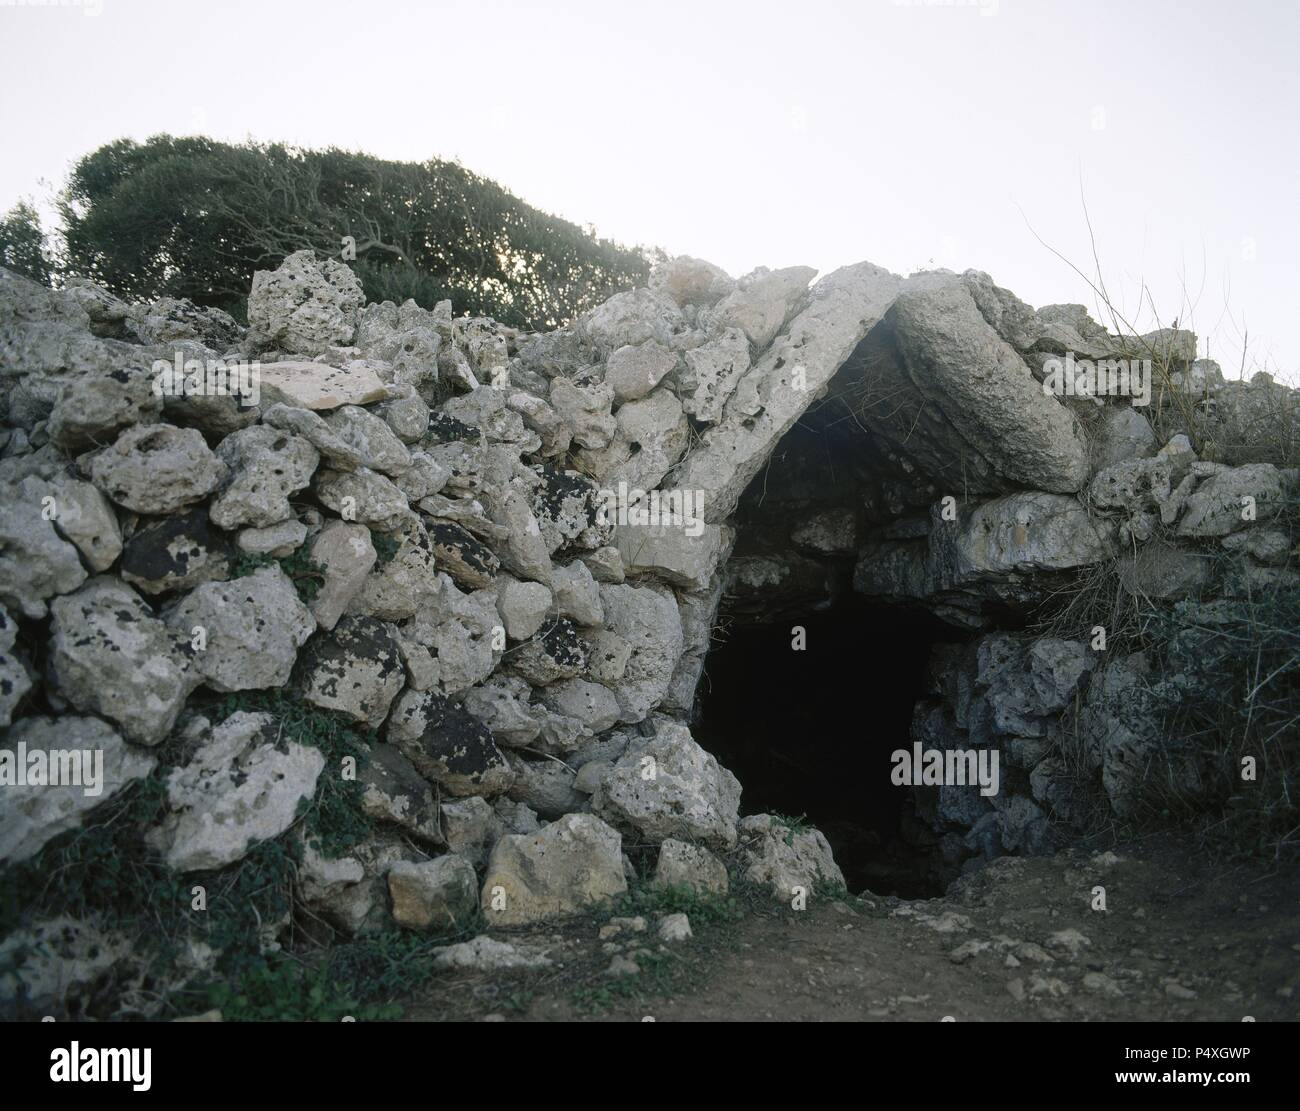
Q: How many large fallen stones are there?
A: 2